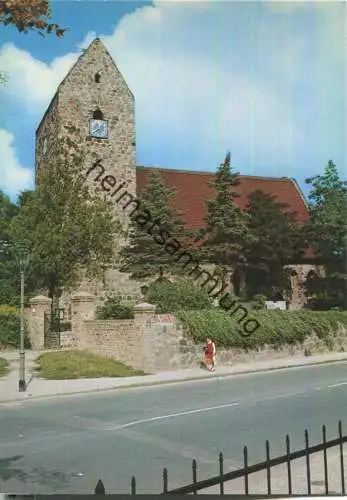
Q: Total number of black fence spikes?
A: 11